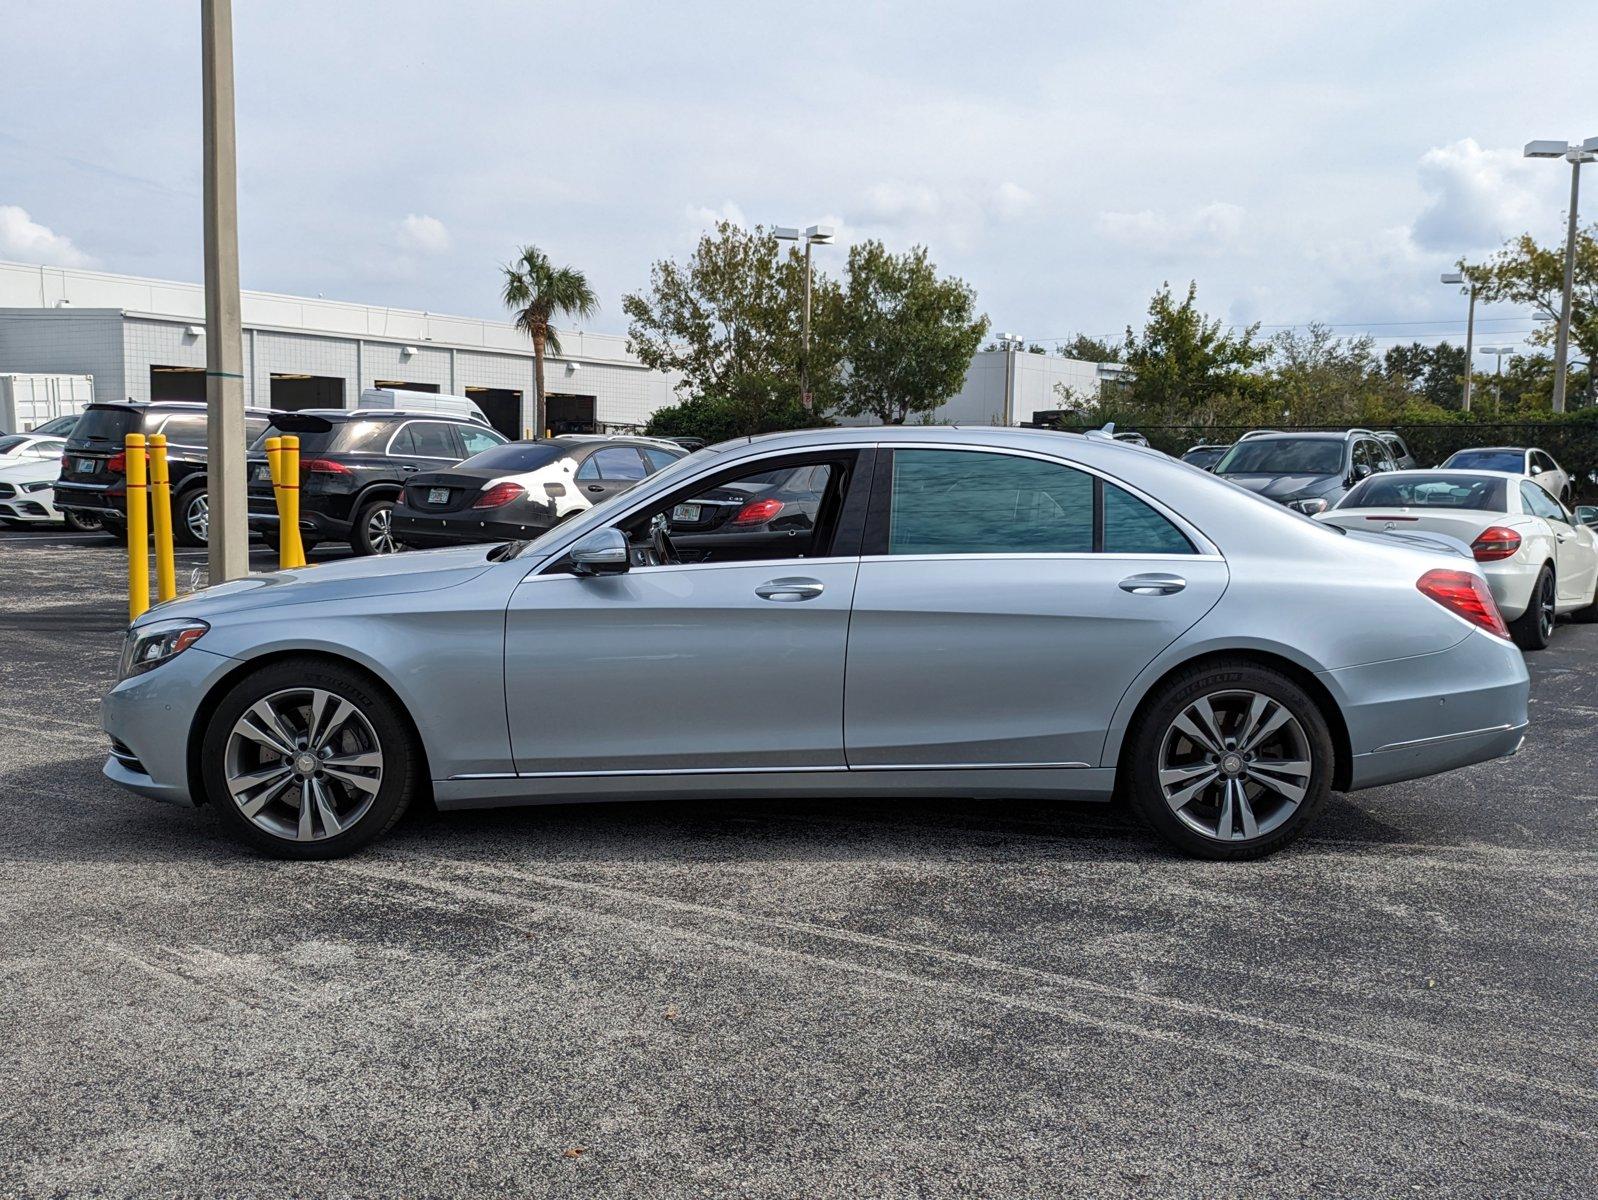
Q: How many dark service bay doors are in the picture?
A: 5